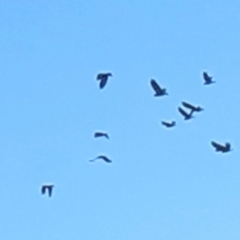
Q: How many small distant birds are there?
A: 10